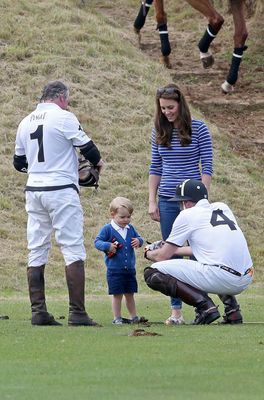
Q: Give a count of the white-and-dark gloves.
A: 1